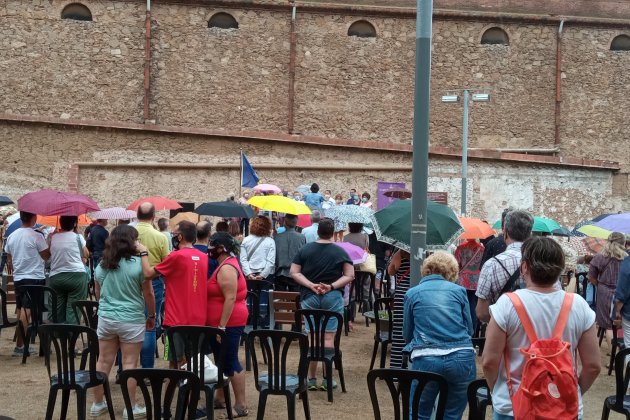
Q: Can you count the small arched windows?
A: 5